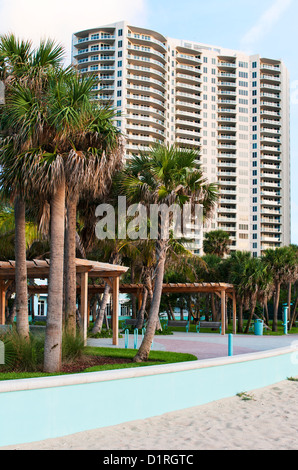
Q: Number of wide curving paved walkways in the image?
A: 1